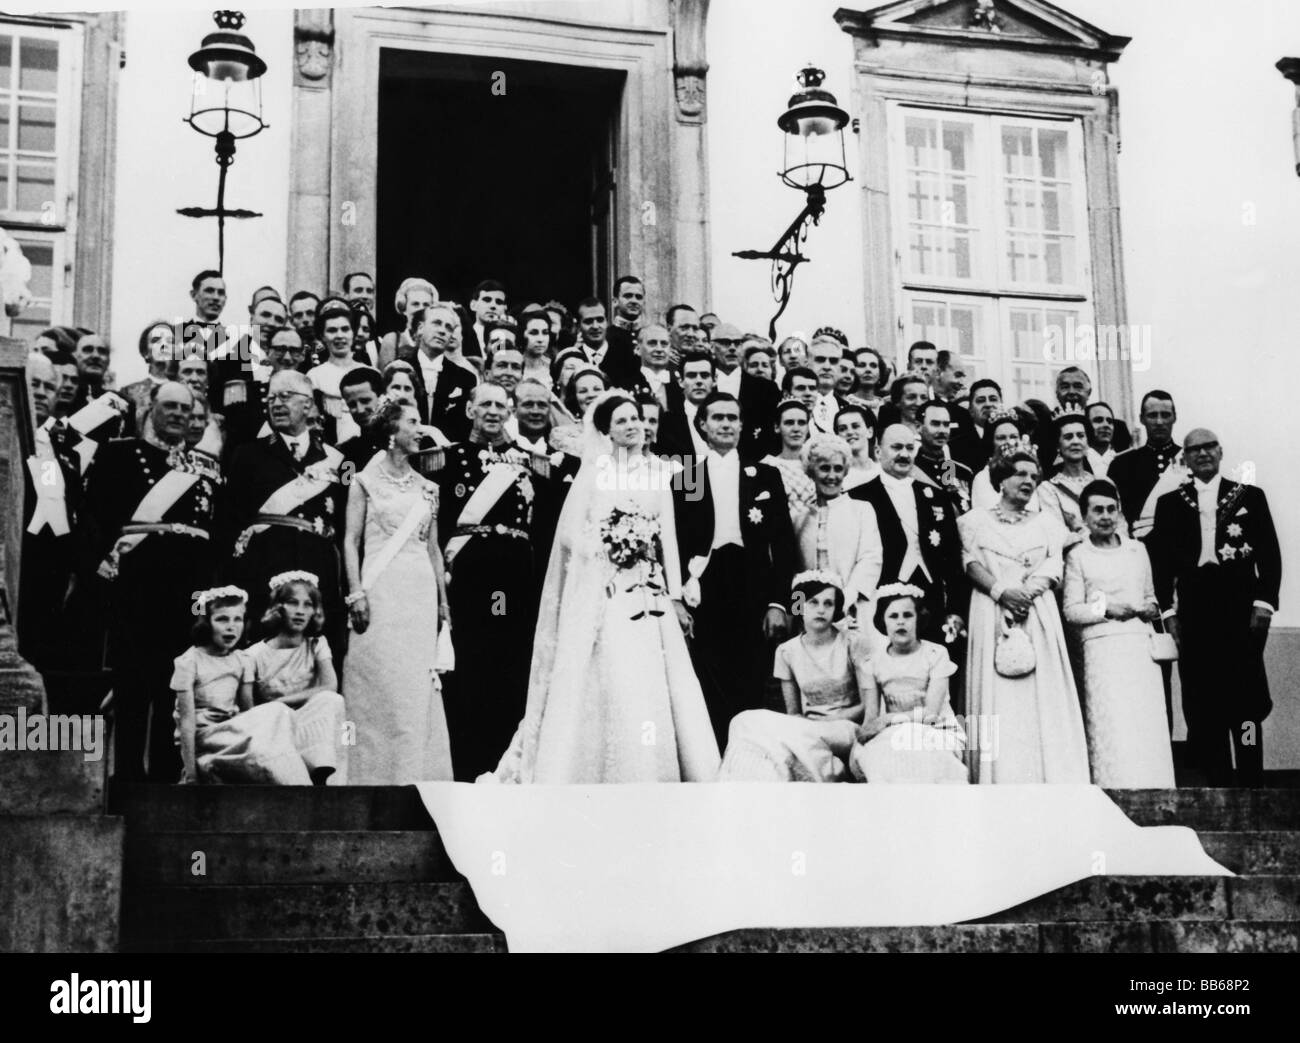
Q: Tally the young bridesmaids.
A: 4